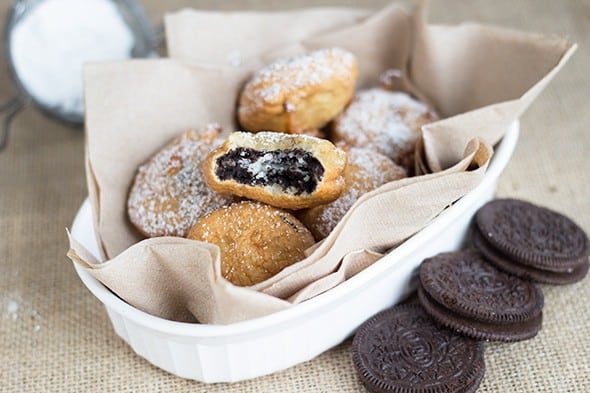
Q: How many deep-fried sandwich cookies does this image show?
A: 6